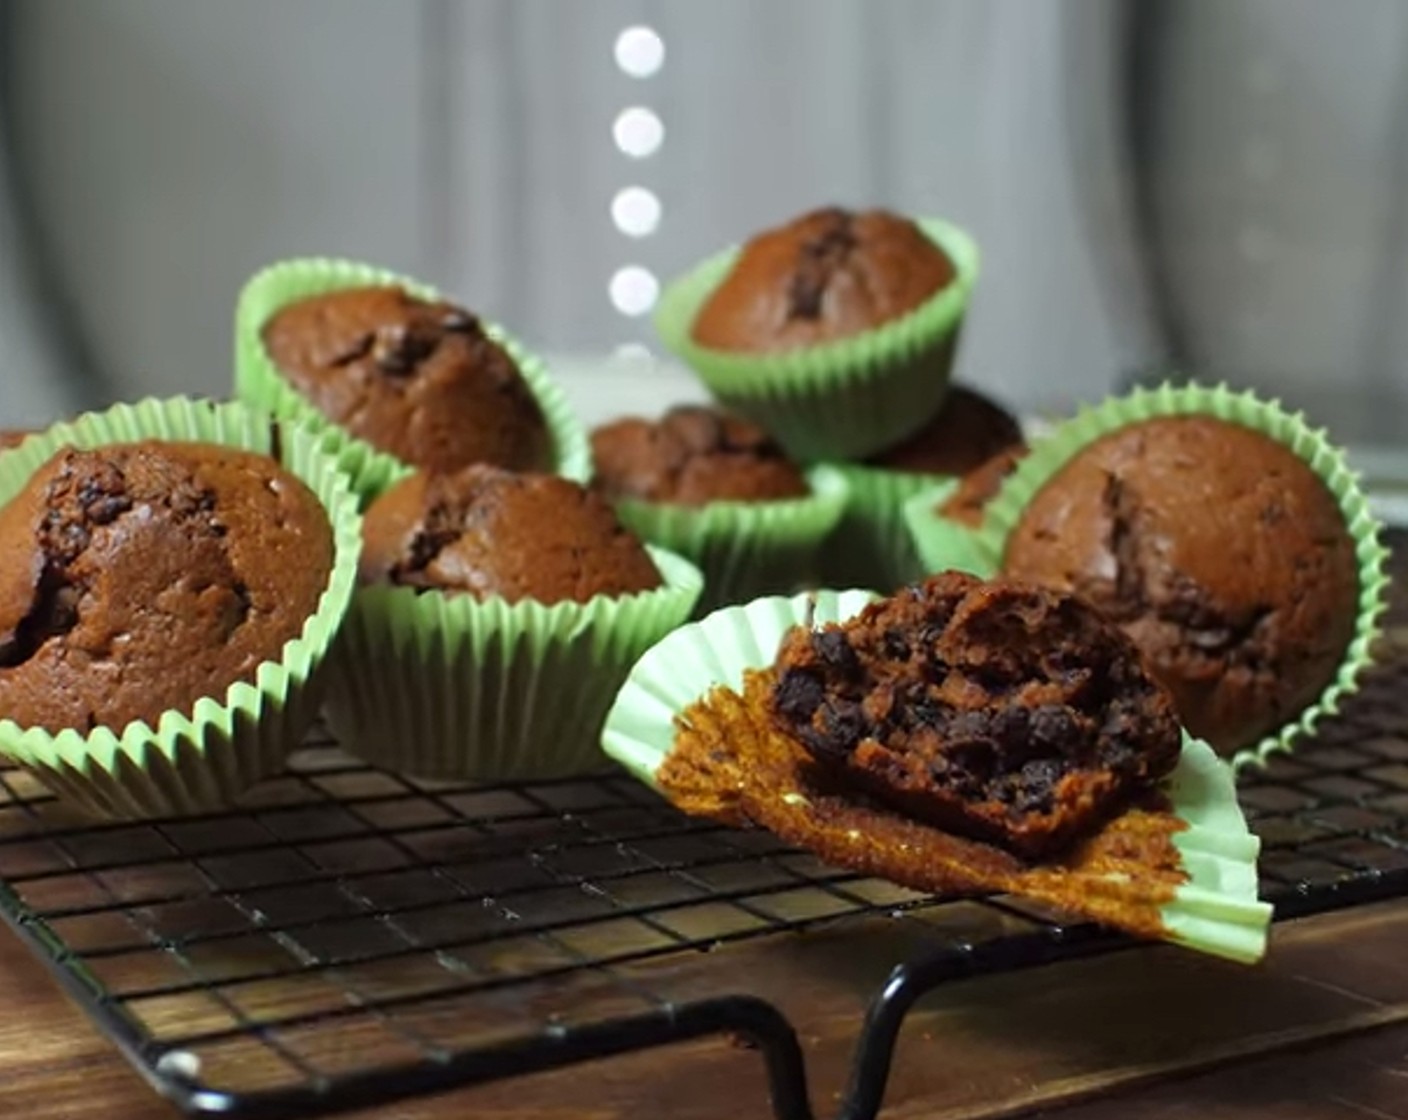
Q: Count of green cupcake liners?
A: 9